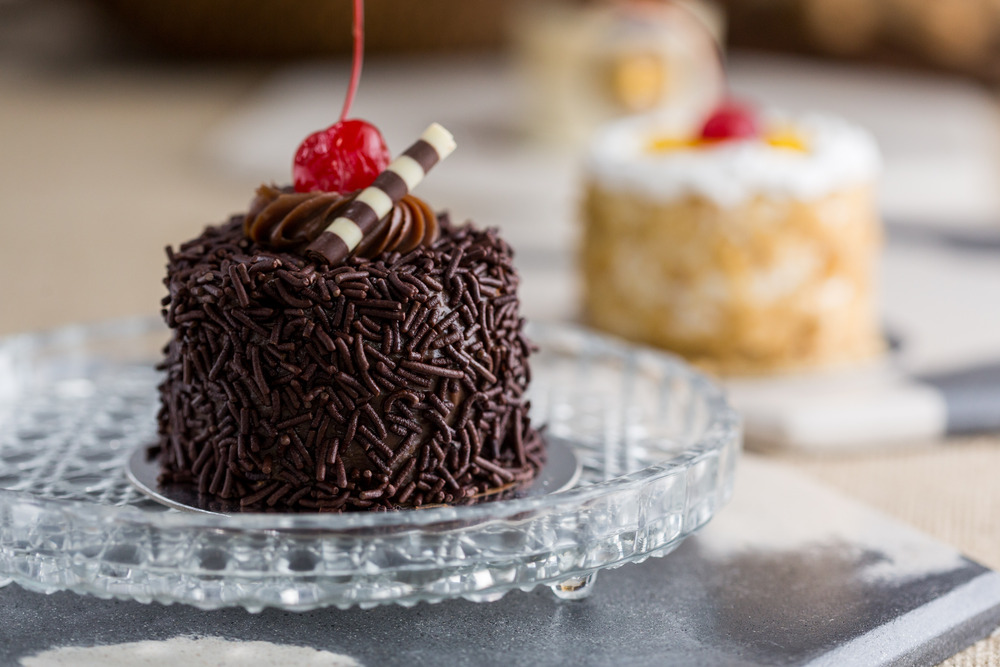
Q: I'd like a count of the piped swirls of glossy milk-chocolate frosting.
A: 1